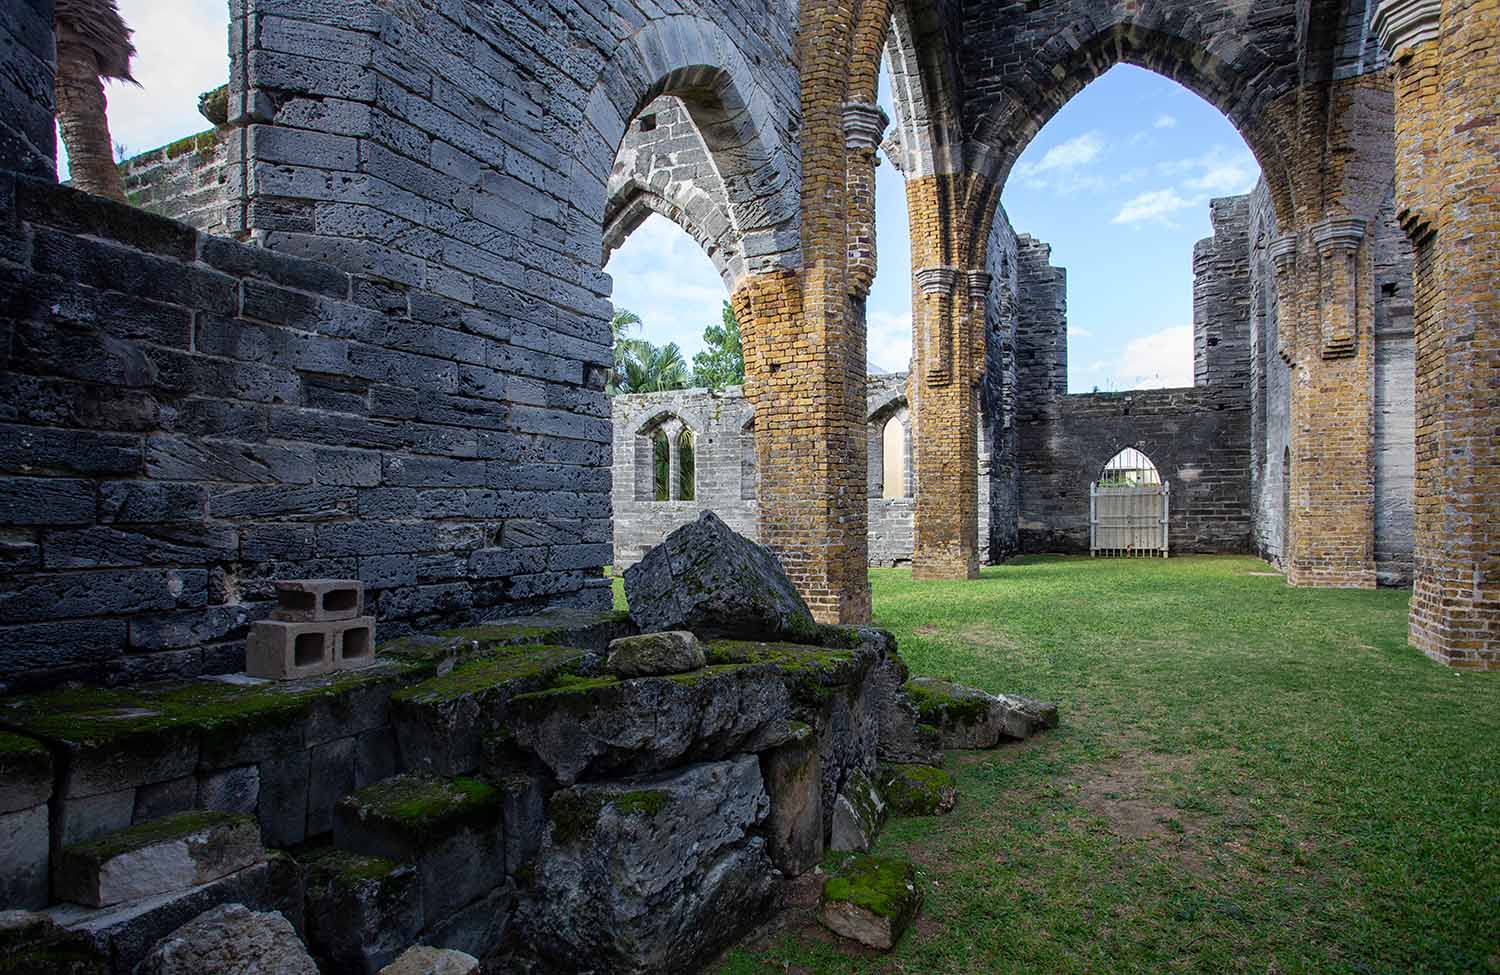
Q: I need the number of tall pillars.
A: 4